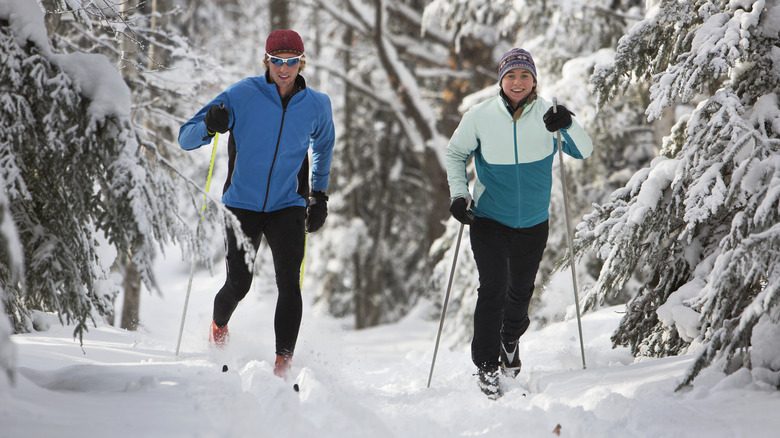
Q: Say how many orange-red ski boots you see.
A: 2